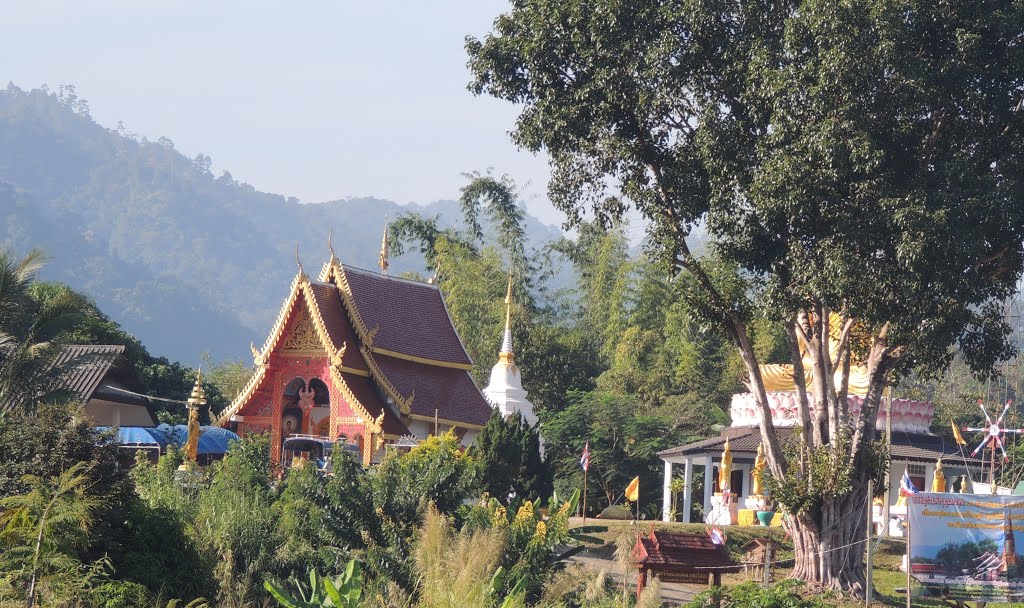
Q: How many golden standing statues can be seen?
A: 4